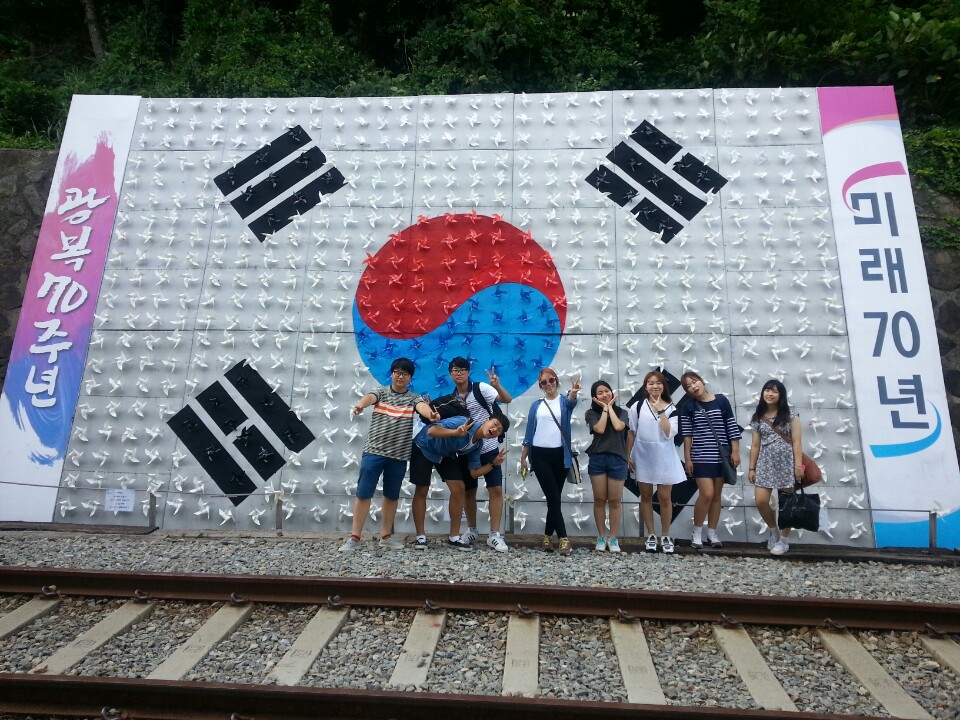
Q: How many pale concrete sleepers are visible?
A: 10